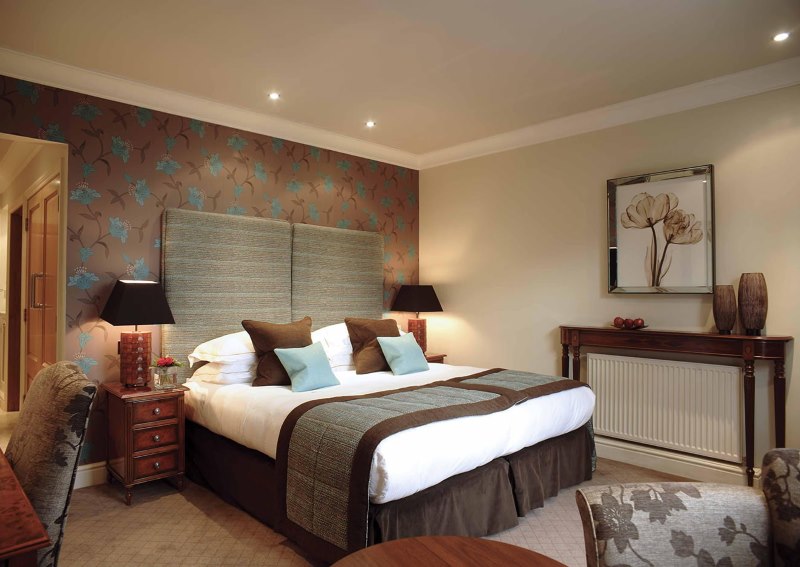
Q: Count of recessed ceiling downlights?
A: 3